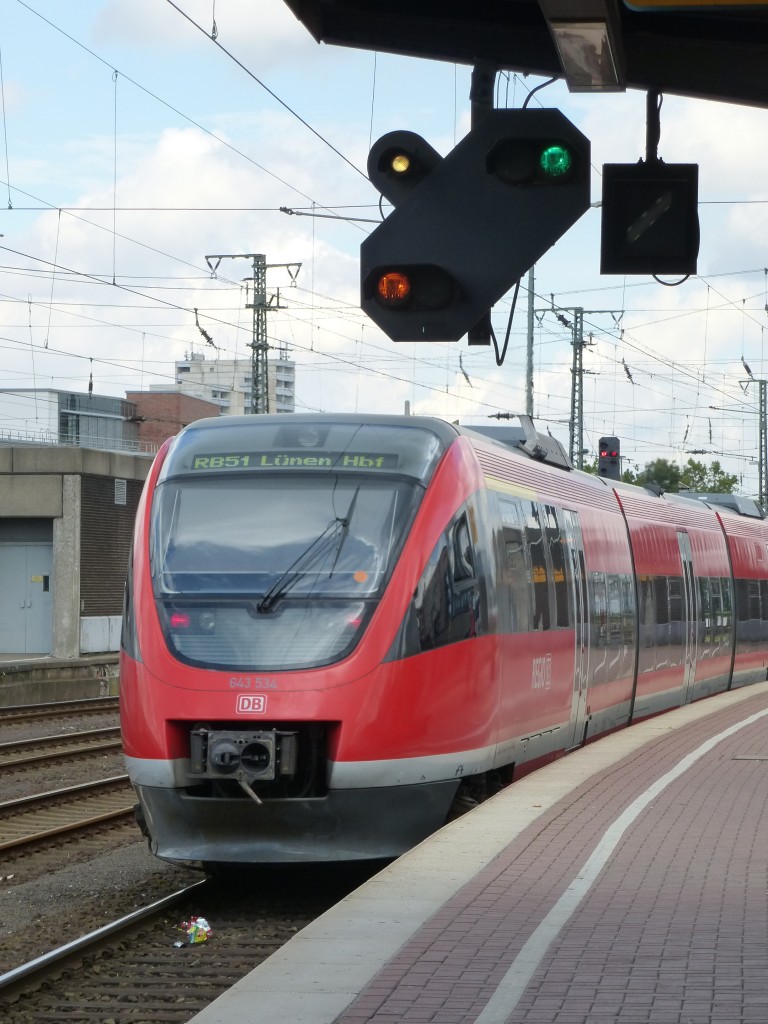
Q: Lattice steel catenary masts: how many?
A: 3